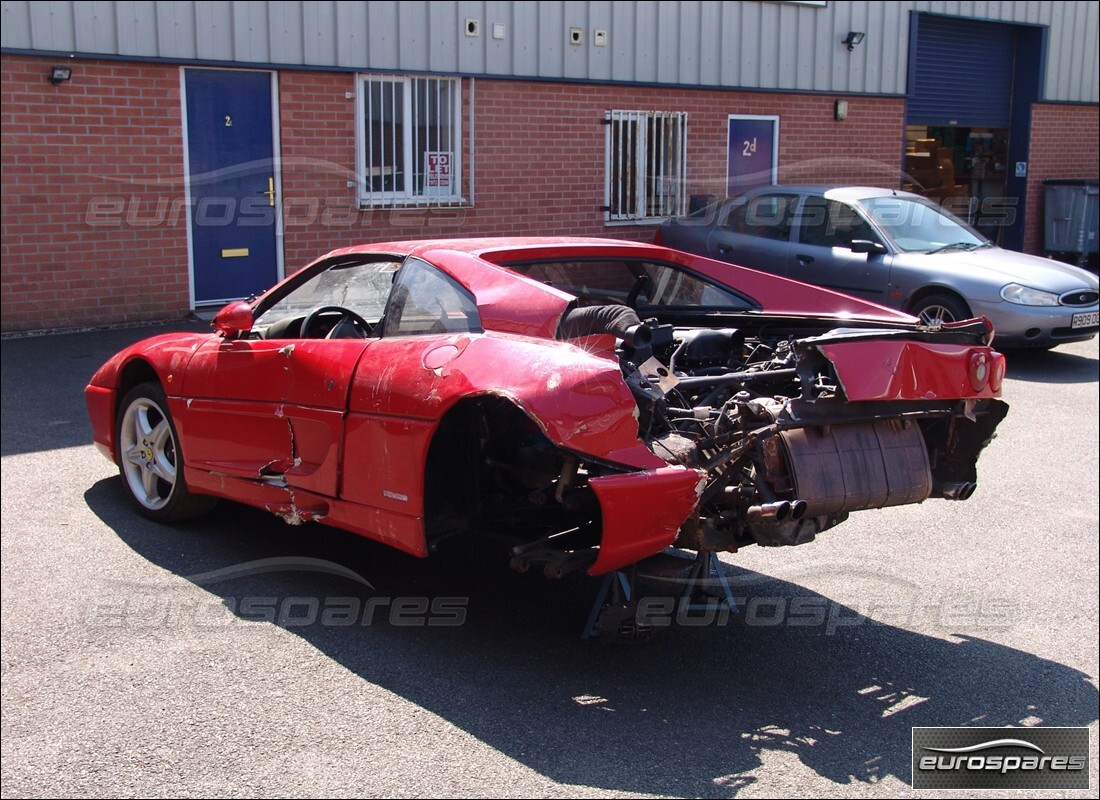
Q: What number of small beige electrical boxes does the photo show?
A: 4